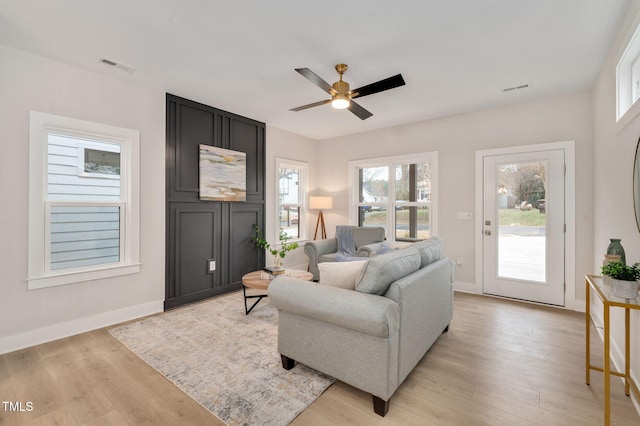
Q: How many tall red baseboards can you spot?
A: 0